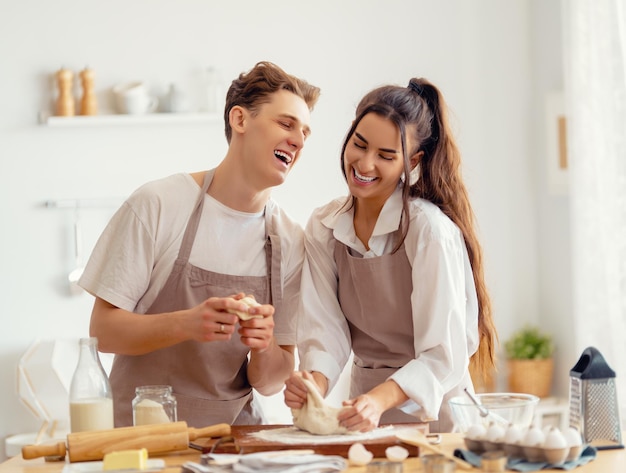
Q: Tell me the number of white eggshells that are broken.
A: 2